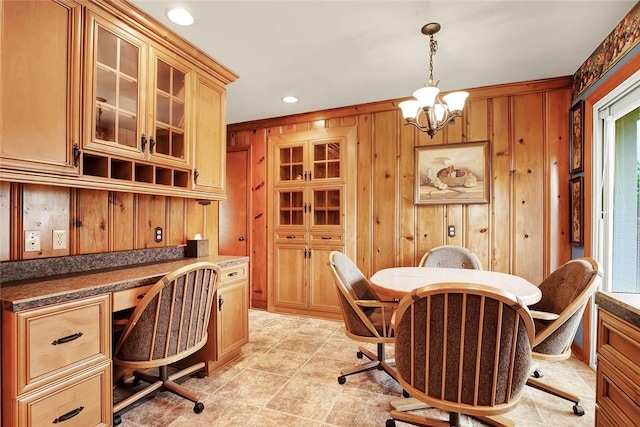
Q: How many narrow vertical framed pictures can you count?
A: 2